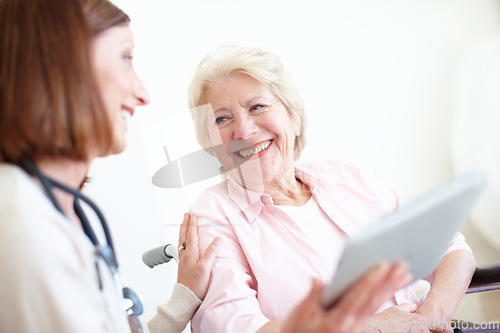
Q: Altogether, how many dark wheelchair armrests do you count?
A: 1